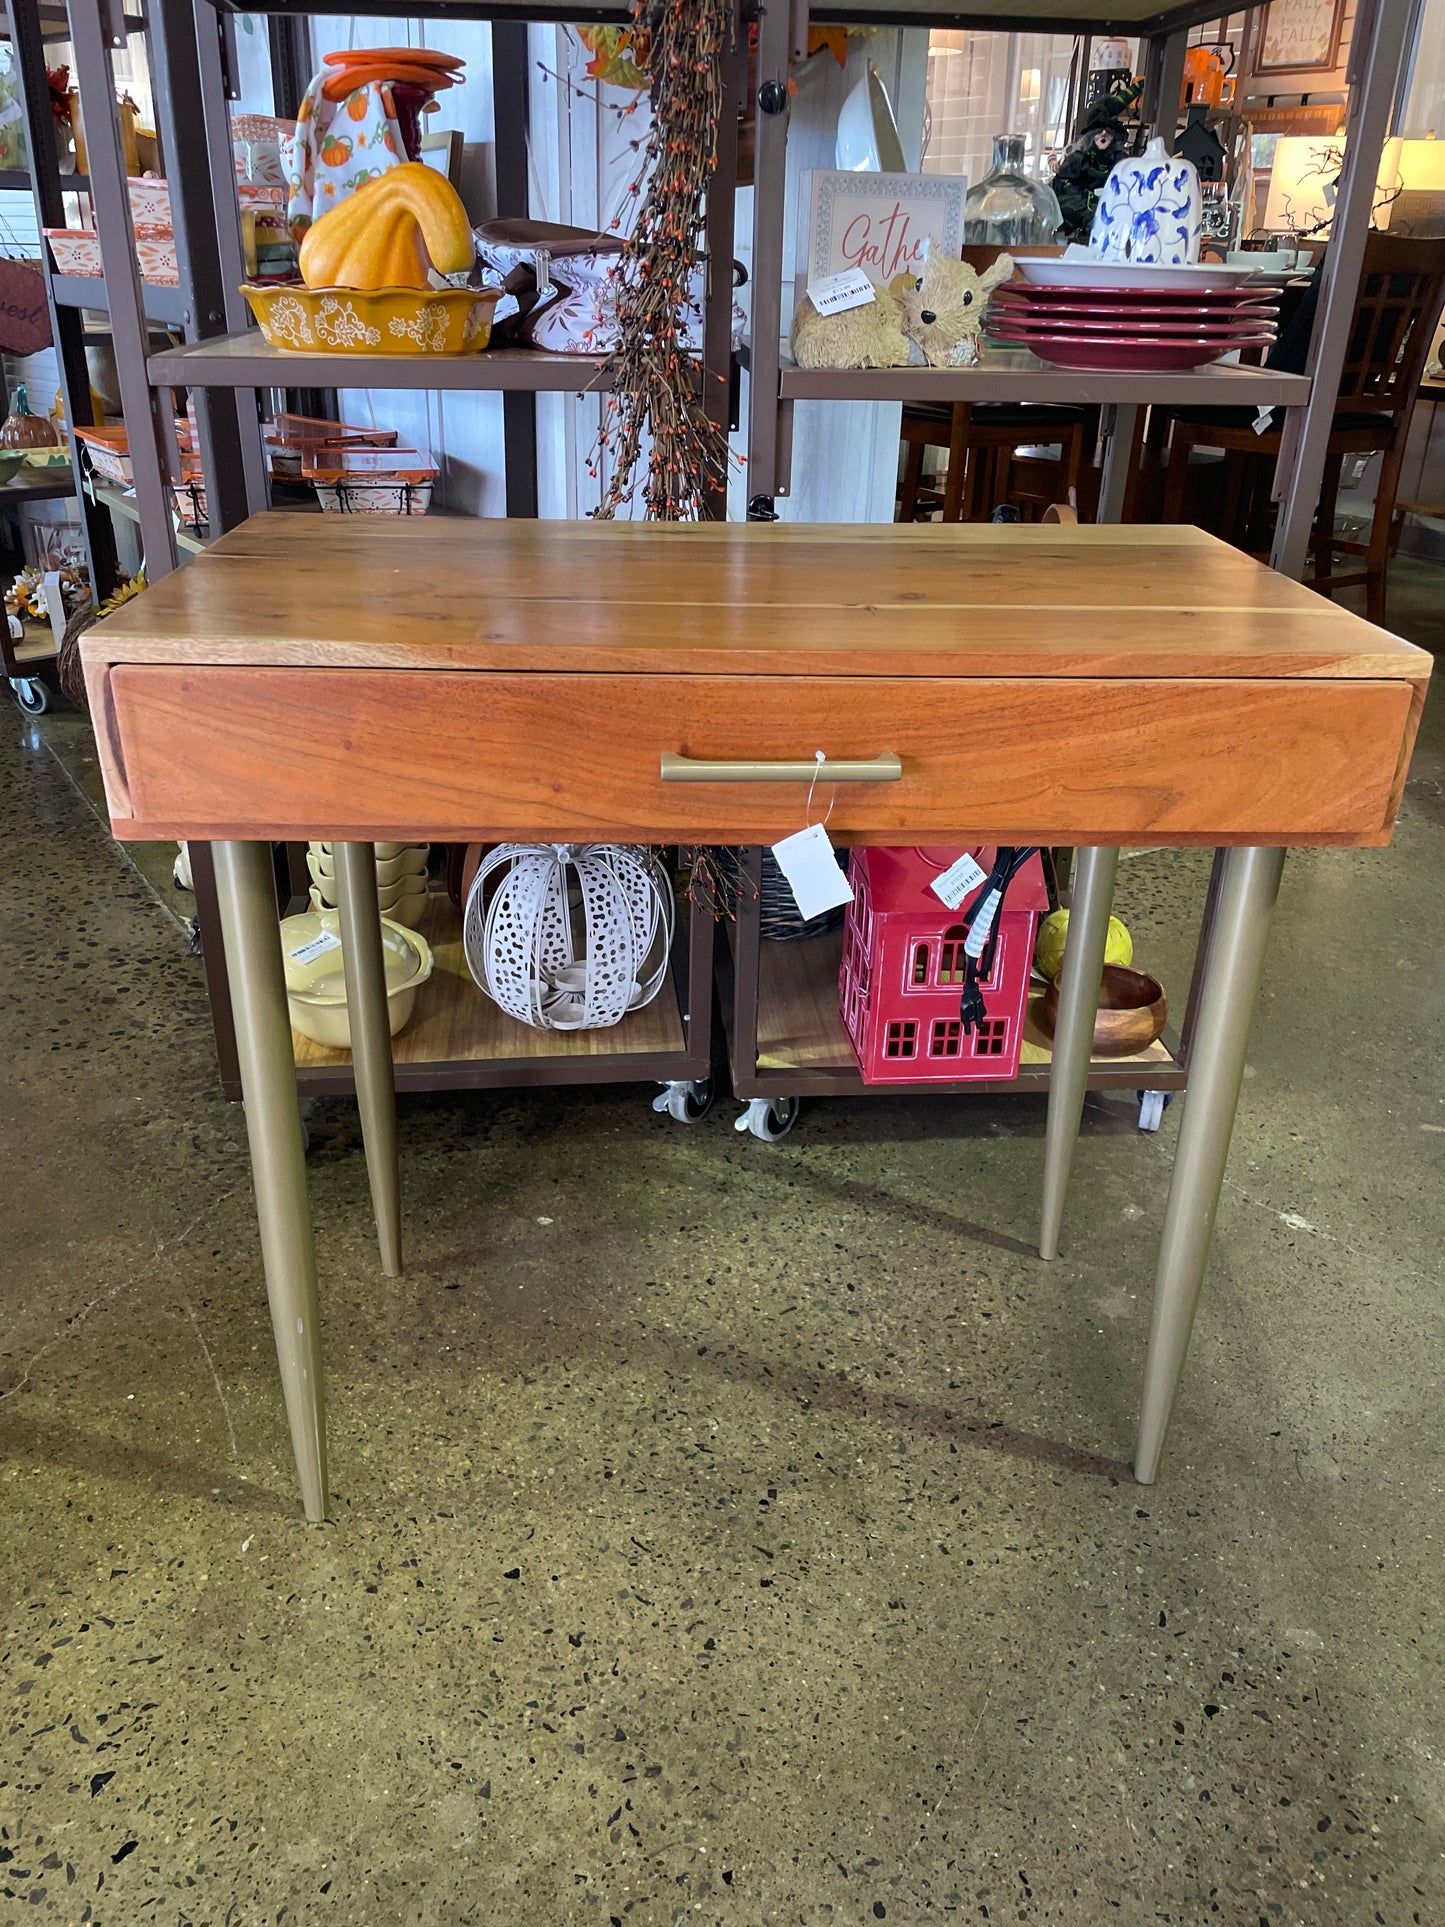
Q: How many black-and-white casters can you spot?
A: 4